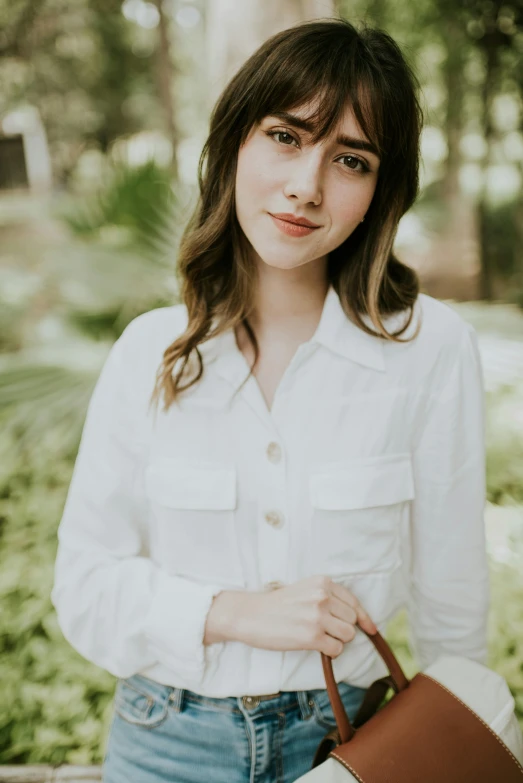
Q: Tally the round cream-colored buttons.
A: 3